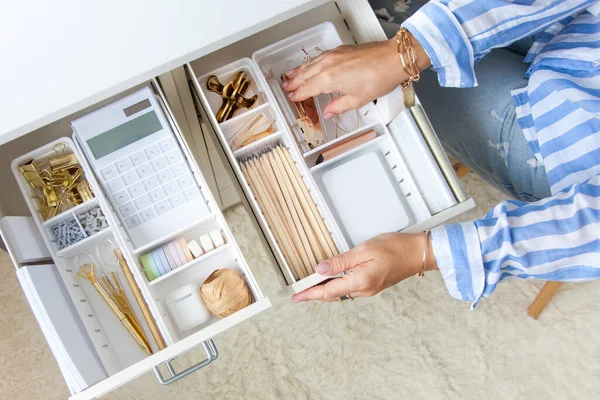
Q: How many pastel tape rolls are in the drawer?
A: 8